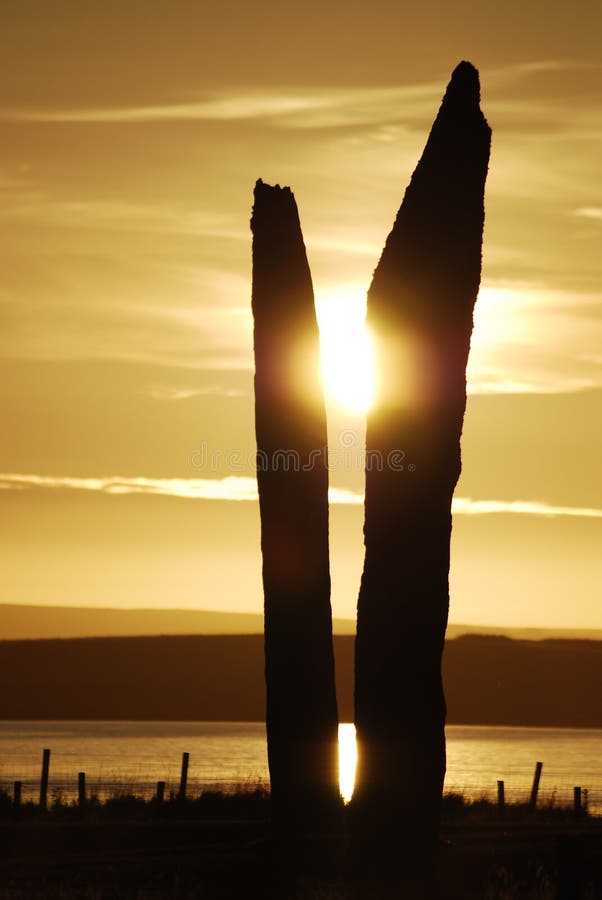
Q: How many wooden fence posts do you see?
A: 8